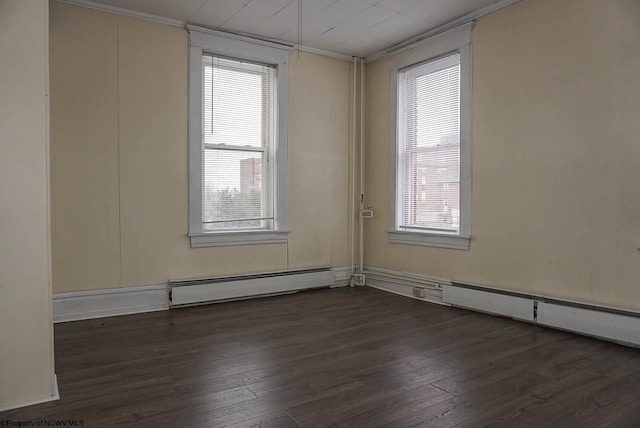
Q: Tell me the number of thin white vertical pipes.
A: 2